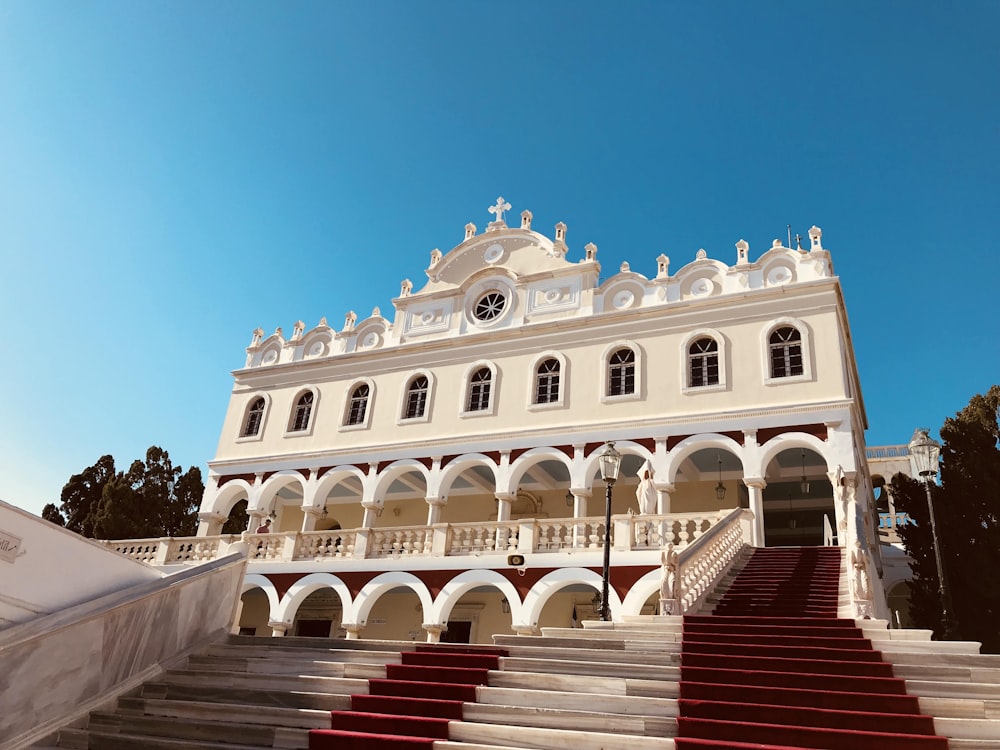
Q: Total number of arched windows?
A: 9